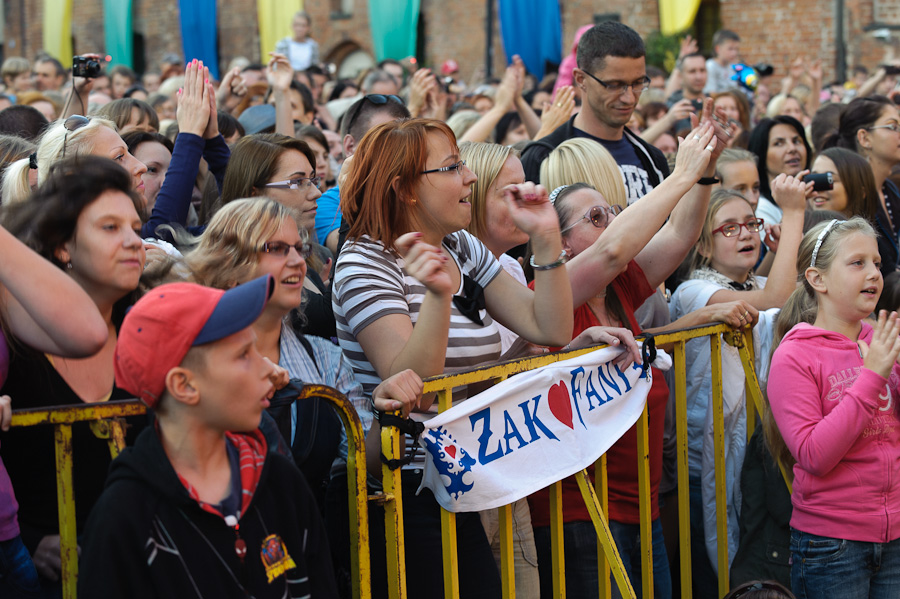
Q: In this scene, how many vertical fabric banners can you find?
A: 7